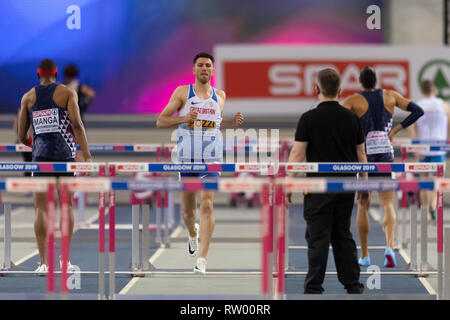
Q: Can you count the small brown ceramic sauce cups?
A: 0